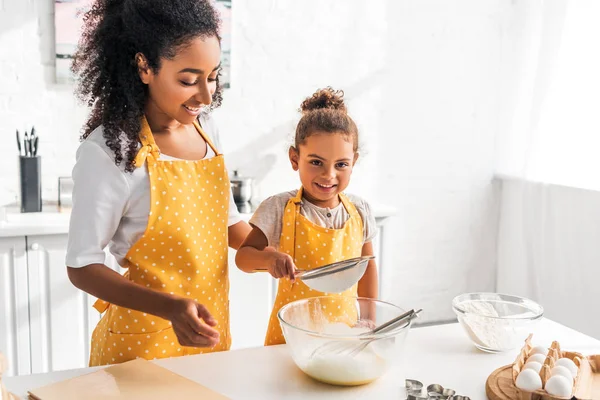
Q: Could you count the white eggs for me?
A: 7